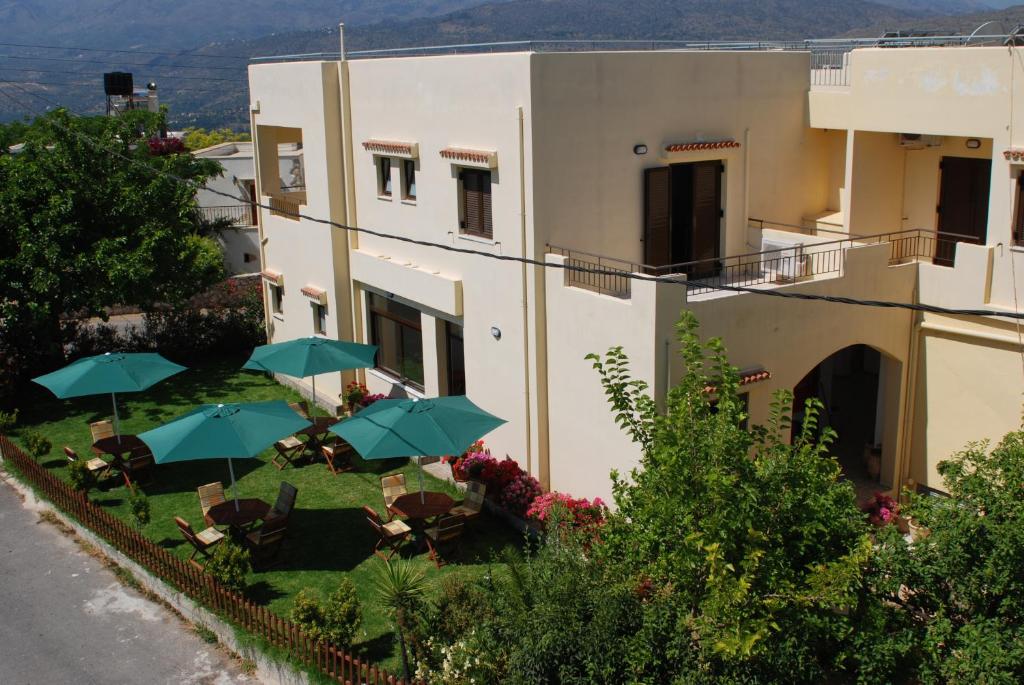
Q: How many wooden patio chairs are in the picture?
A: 14